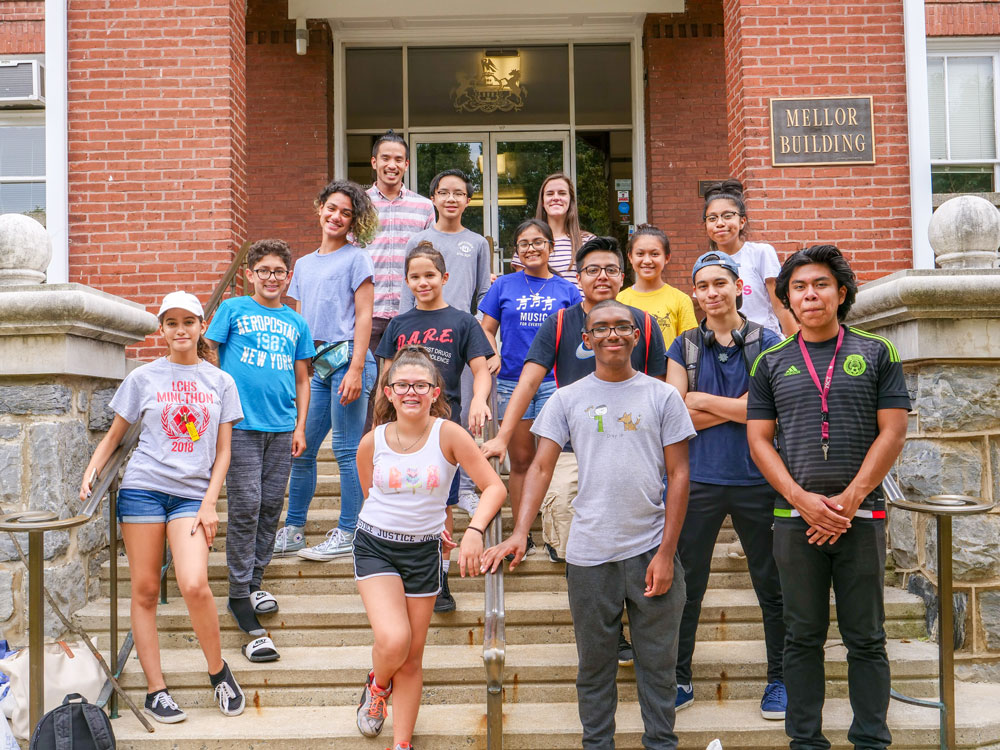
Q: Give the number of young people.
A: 15